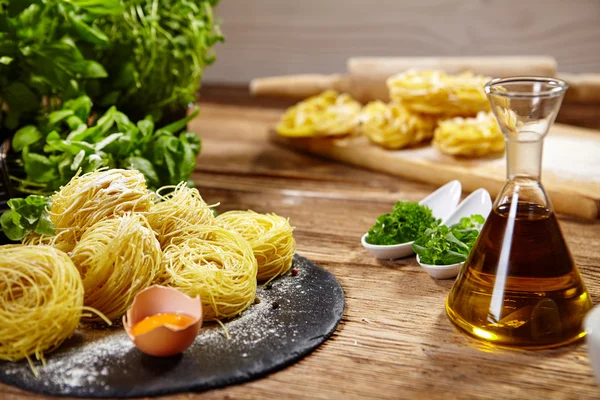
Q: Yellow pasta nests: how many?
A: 11